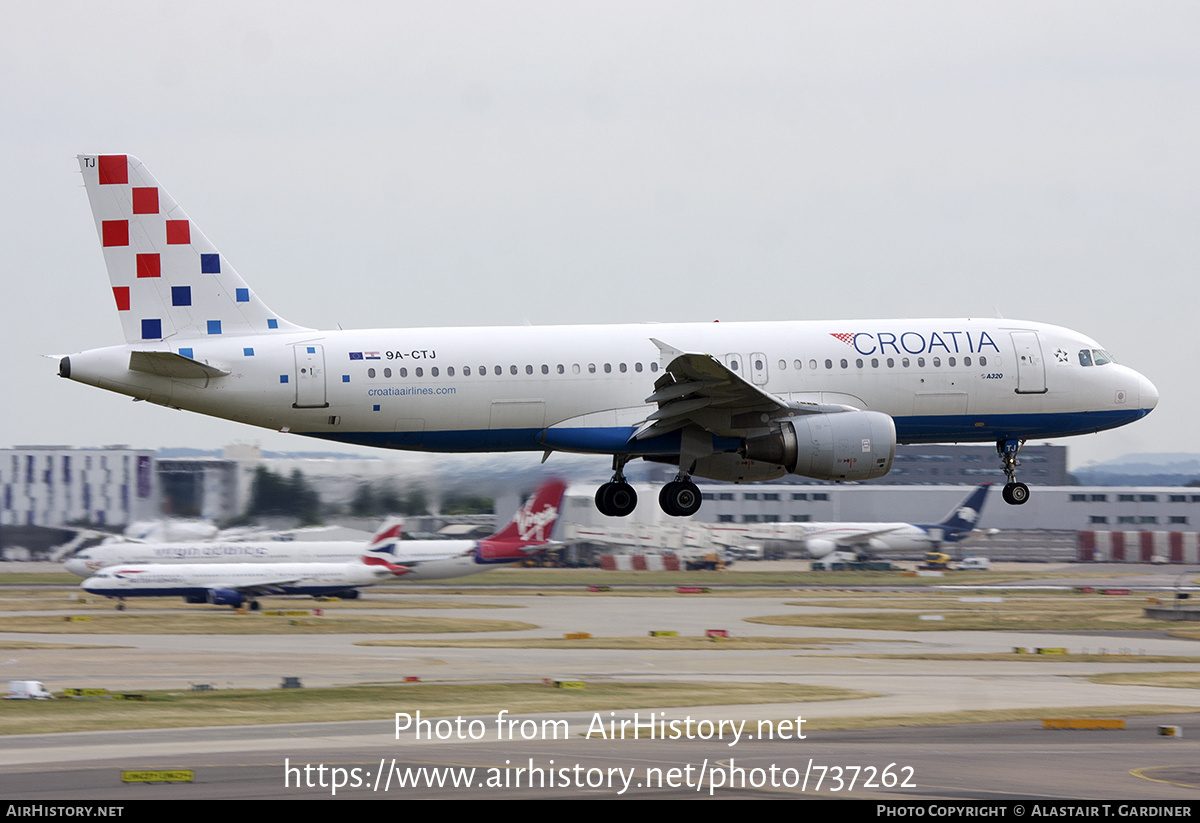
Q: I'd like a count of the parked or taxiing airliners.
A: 3